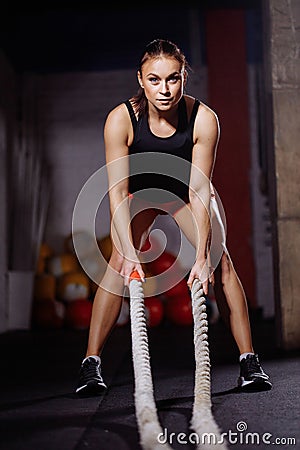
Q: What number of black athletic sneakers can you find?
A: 2